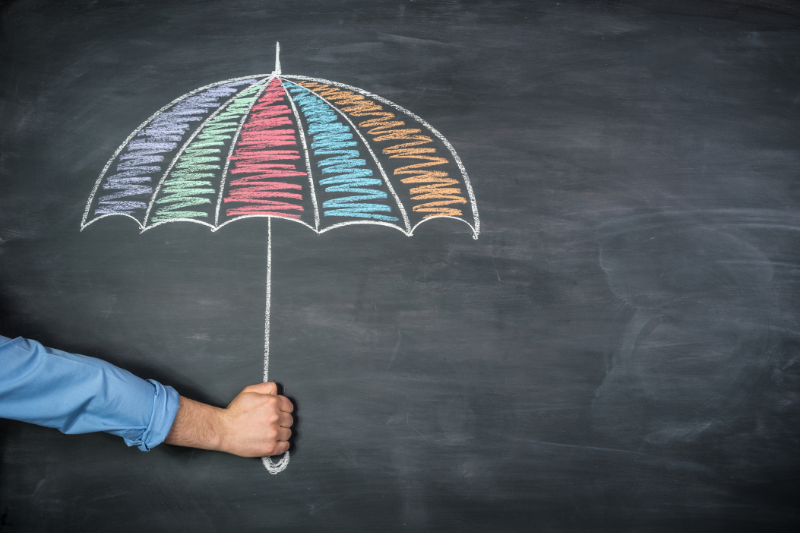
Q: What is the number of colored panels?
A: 5